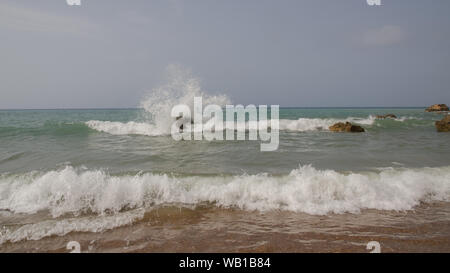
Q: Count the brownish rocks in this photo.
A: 4